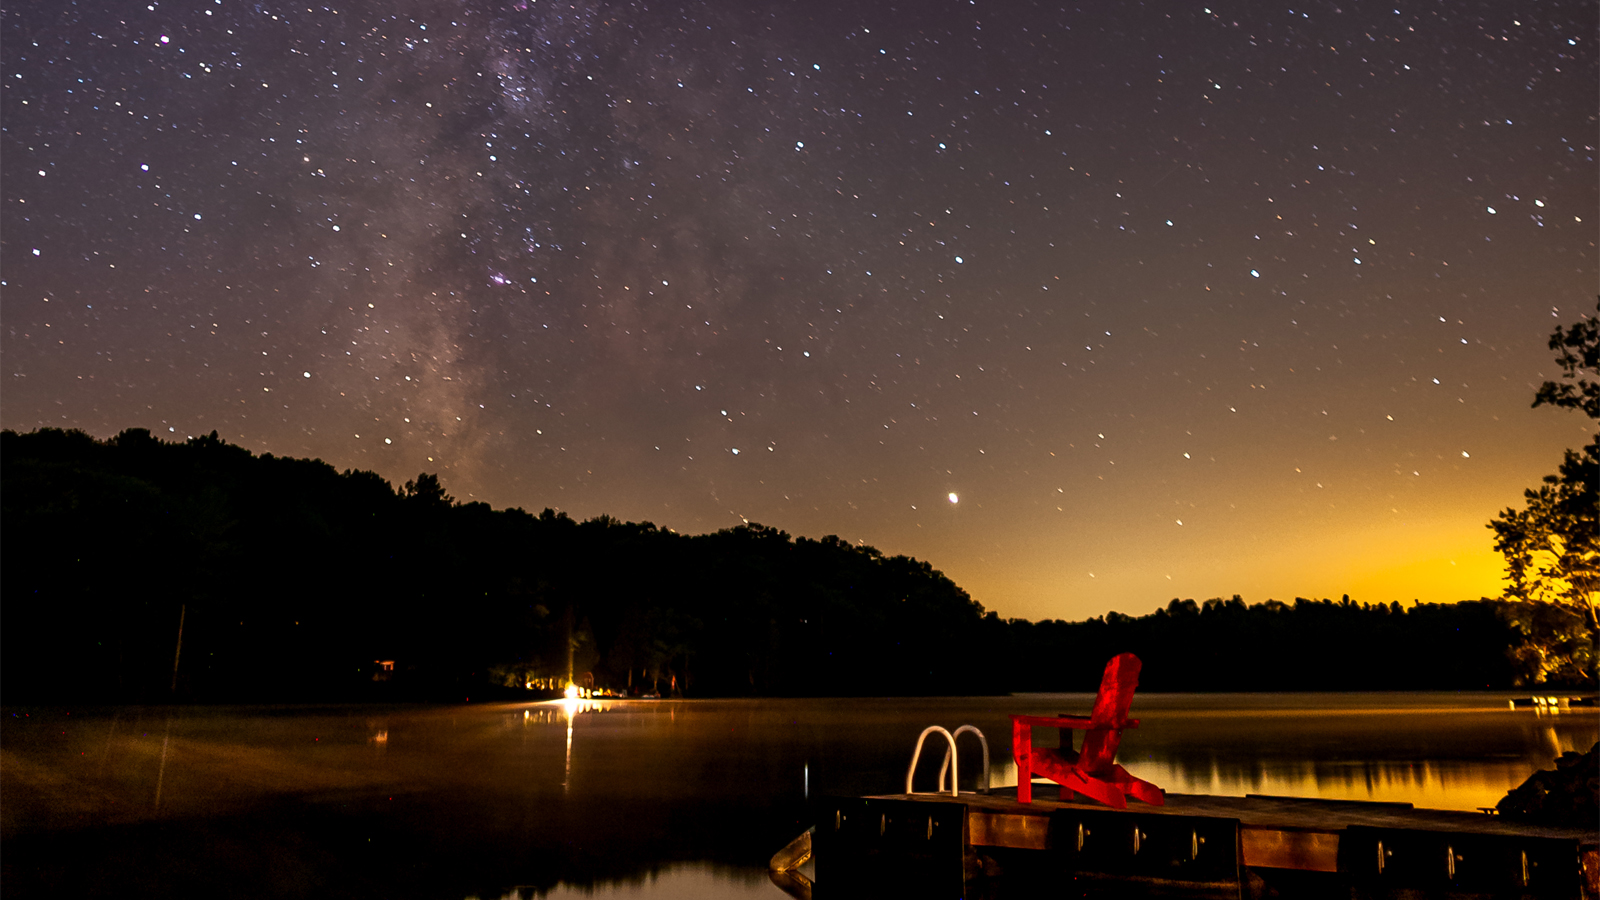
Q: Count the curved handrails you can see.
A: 2